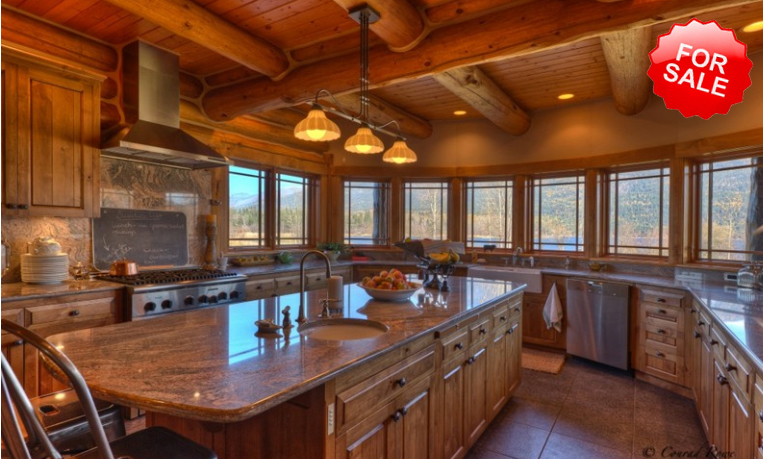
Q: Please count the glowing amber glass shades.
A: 3